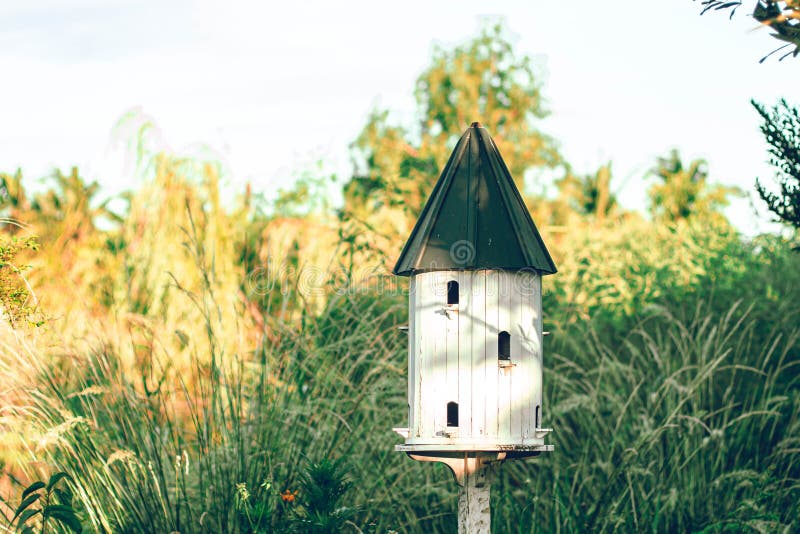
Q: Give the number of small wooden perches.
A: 7